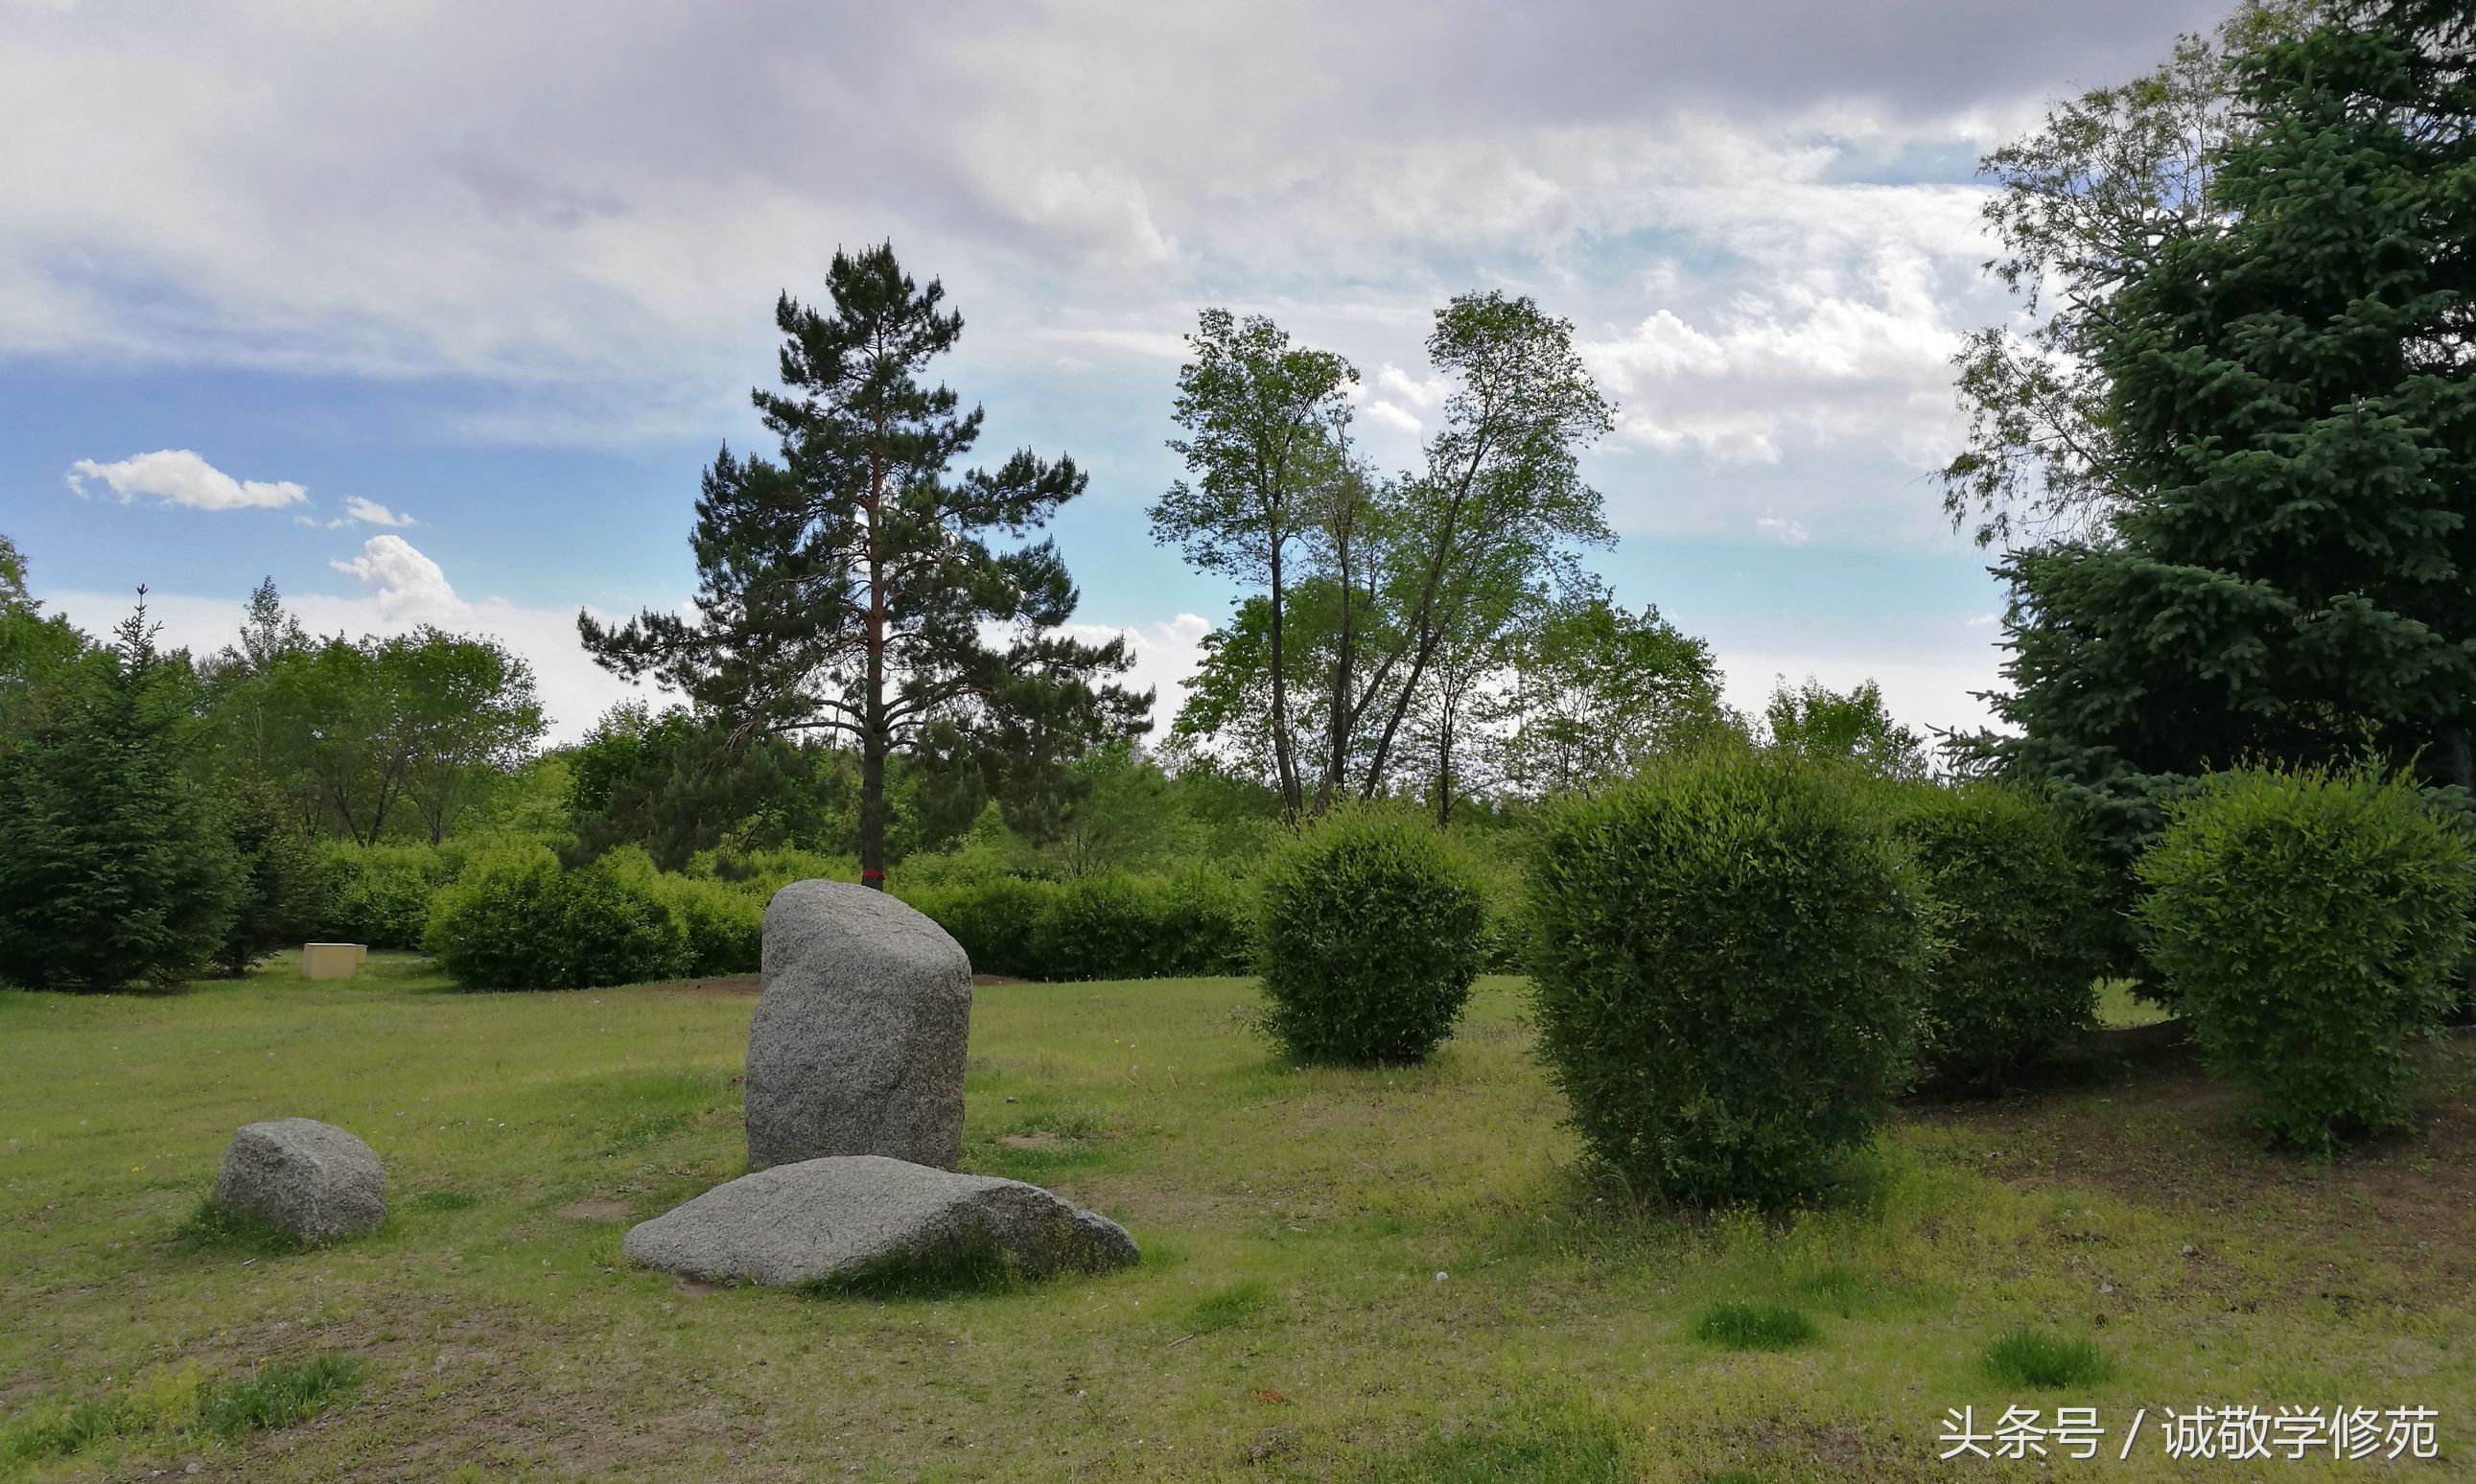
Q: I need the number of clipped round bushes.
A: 4